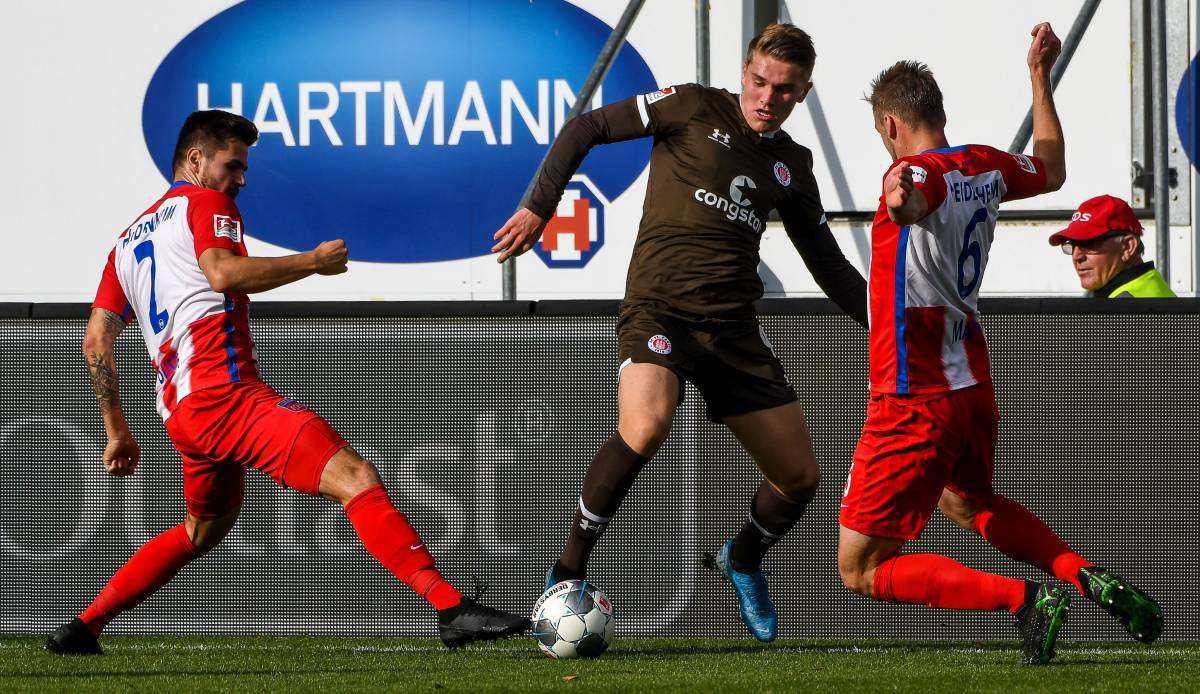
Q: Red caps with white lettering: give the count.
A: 1